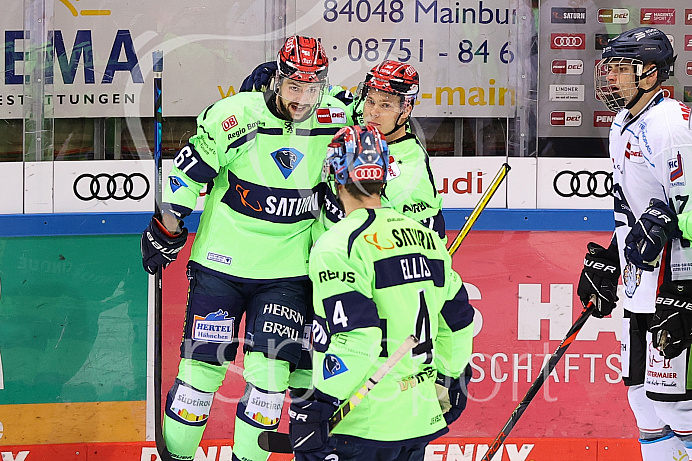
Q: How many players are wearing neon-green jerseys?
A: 3